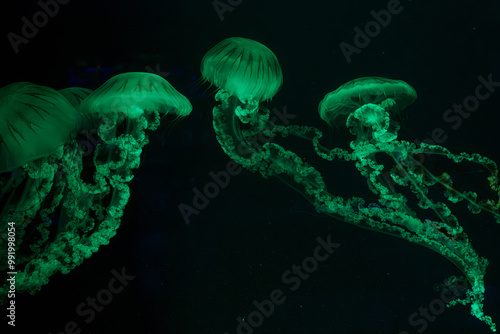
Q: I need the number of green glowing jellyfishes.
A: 5